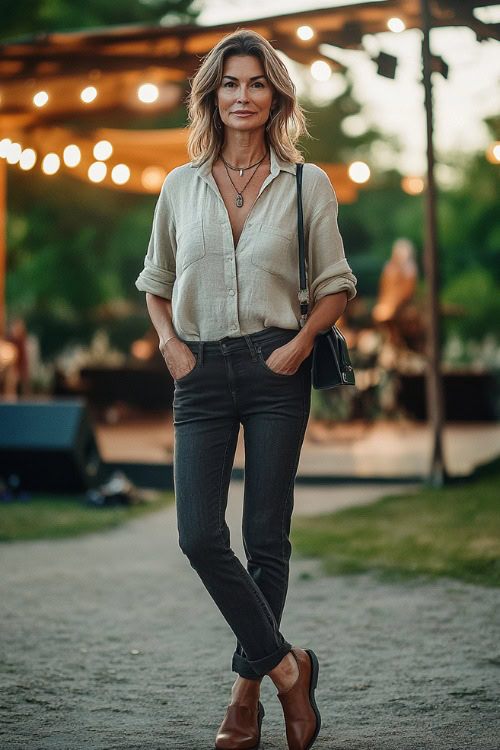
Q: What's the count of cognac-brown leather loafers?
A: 2